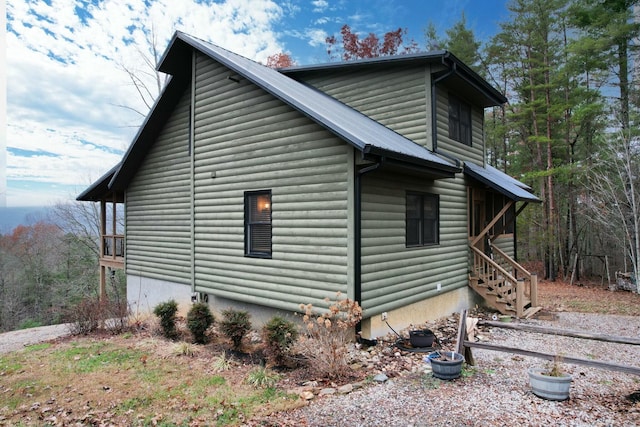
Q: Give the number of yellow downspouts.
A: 0